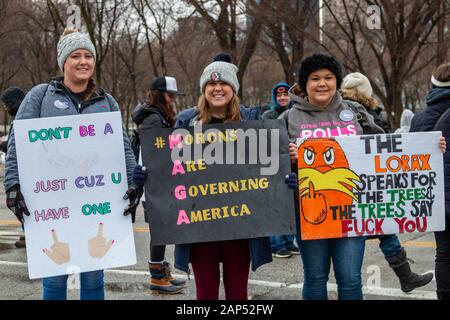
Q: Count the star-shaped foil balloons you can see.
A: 0